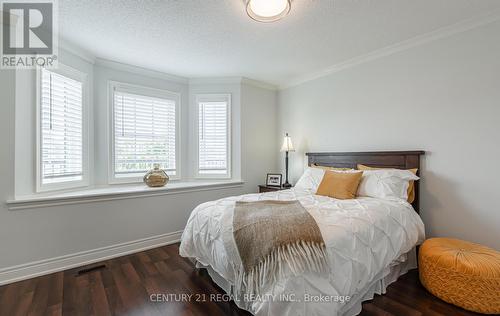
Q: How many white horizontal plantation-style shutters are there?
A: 3